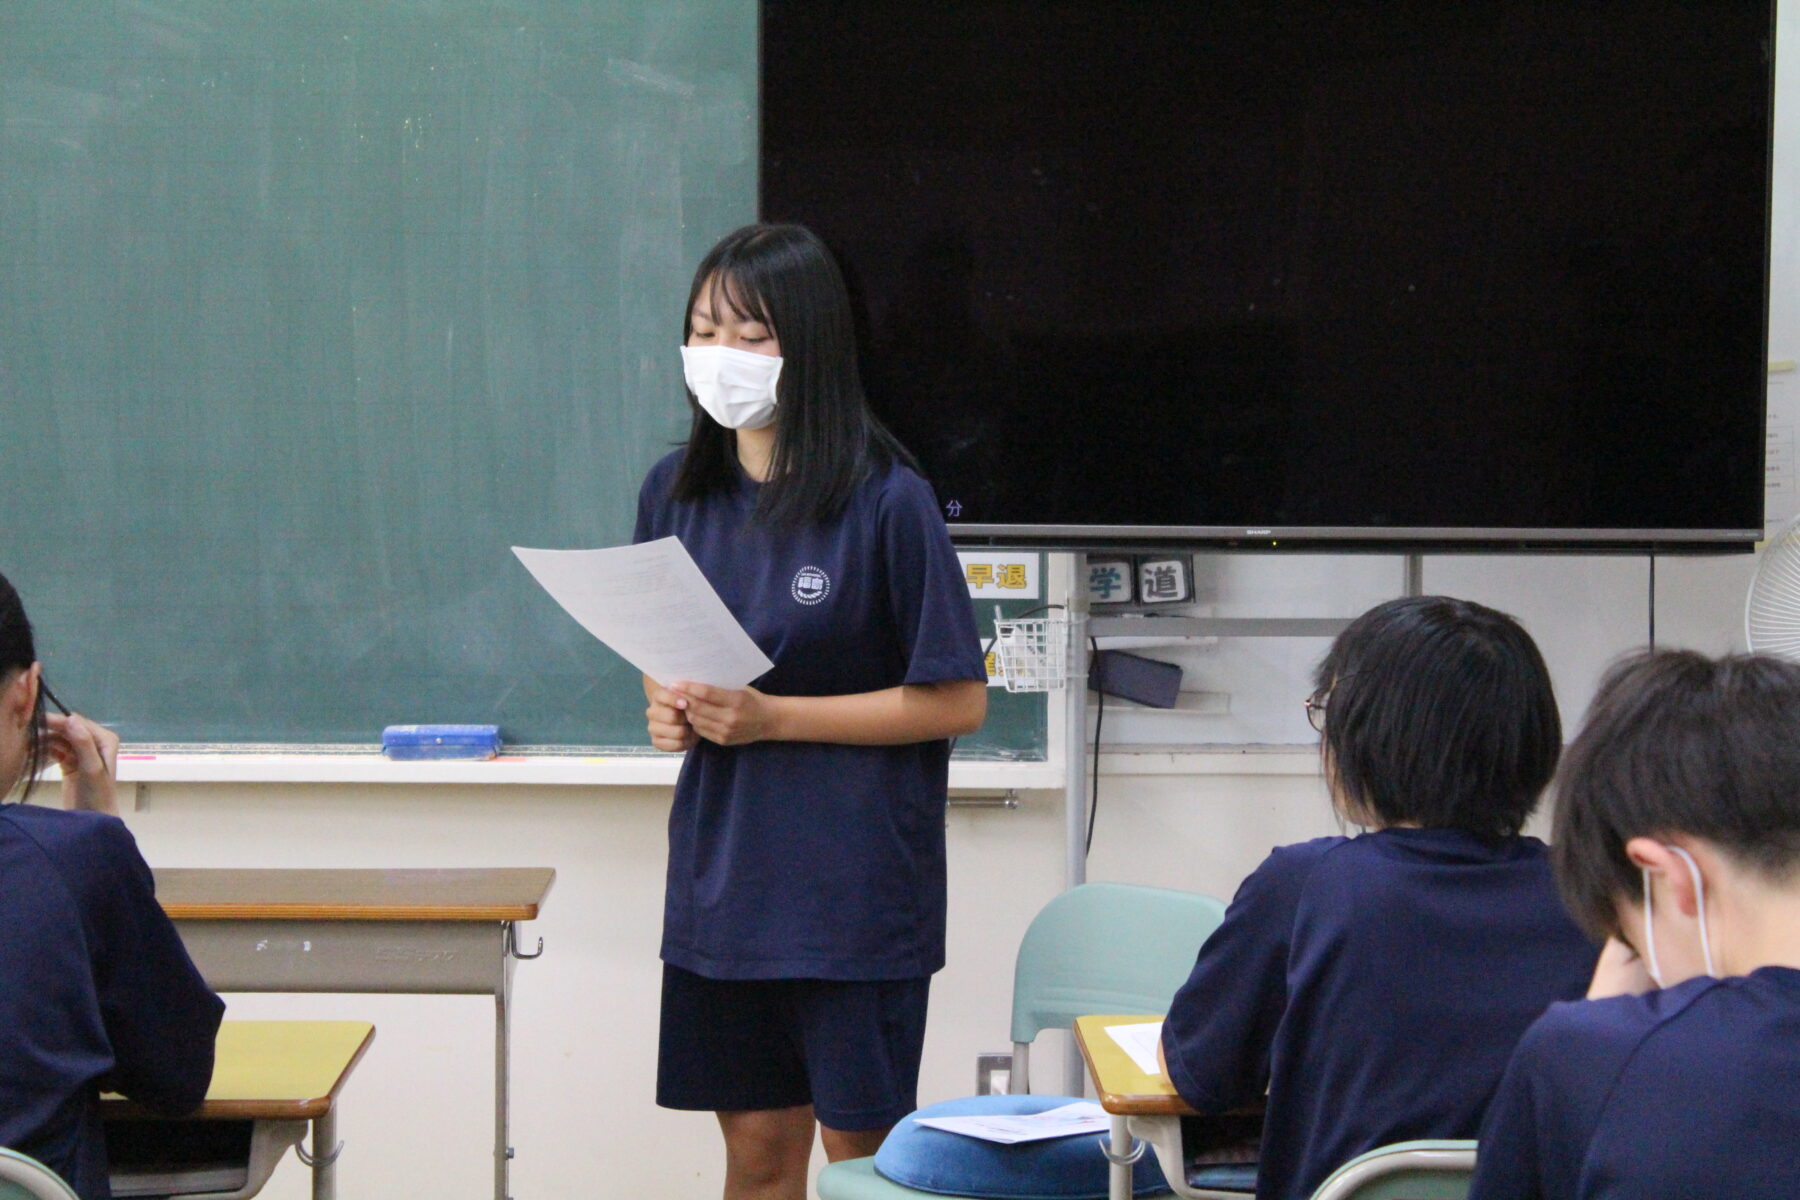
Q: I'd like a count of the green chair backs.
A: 3